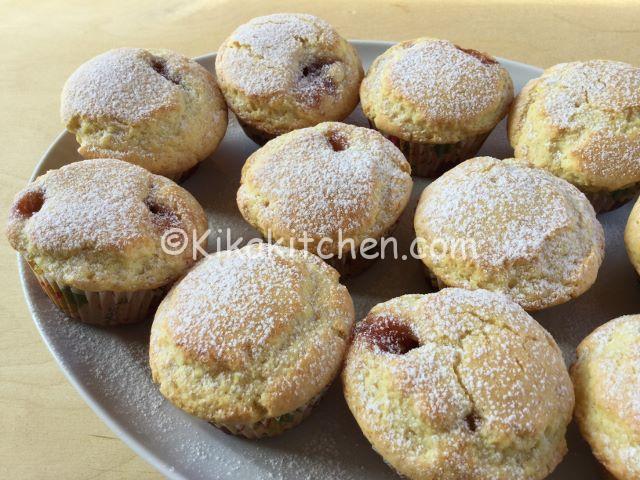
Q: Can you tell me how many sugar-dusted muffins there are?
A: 11